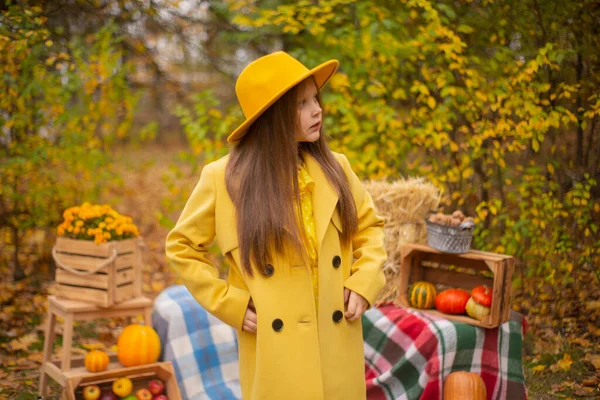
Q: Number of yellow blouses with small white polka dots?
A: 1